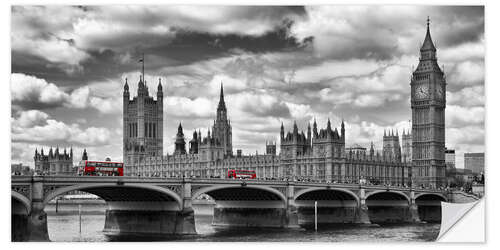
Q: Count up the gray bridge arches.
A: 6